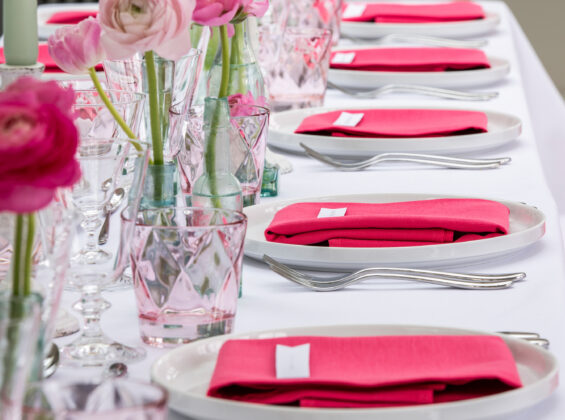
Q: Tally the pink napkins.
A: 7